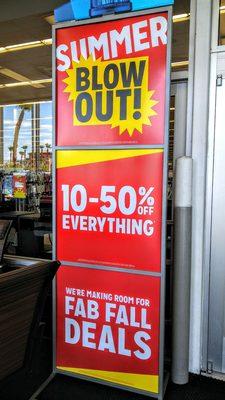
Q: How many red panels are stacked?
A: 3